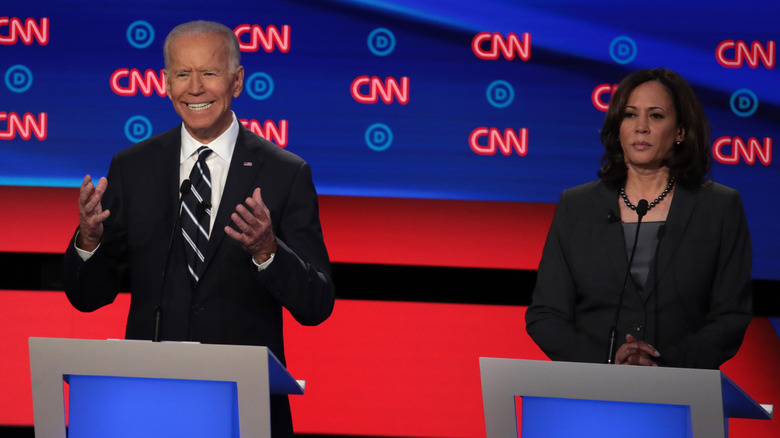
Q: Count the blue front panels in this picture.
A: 2